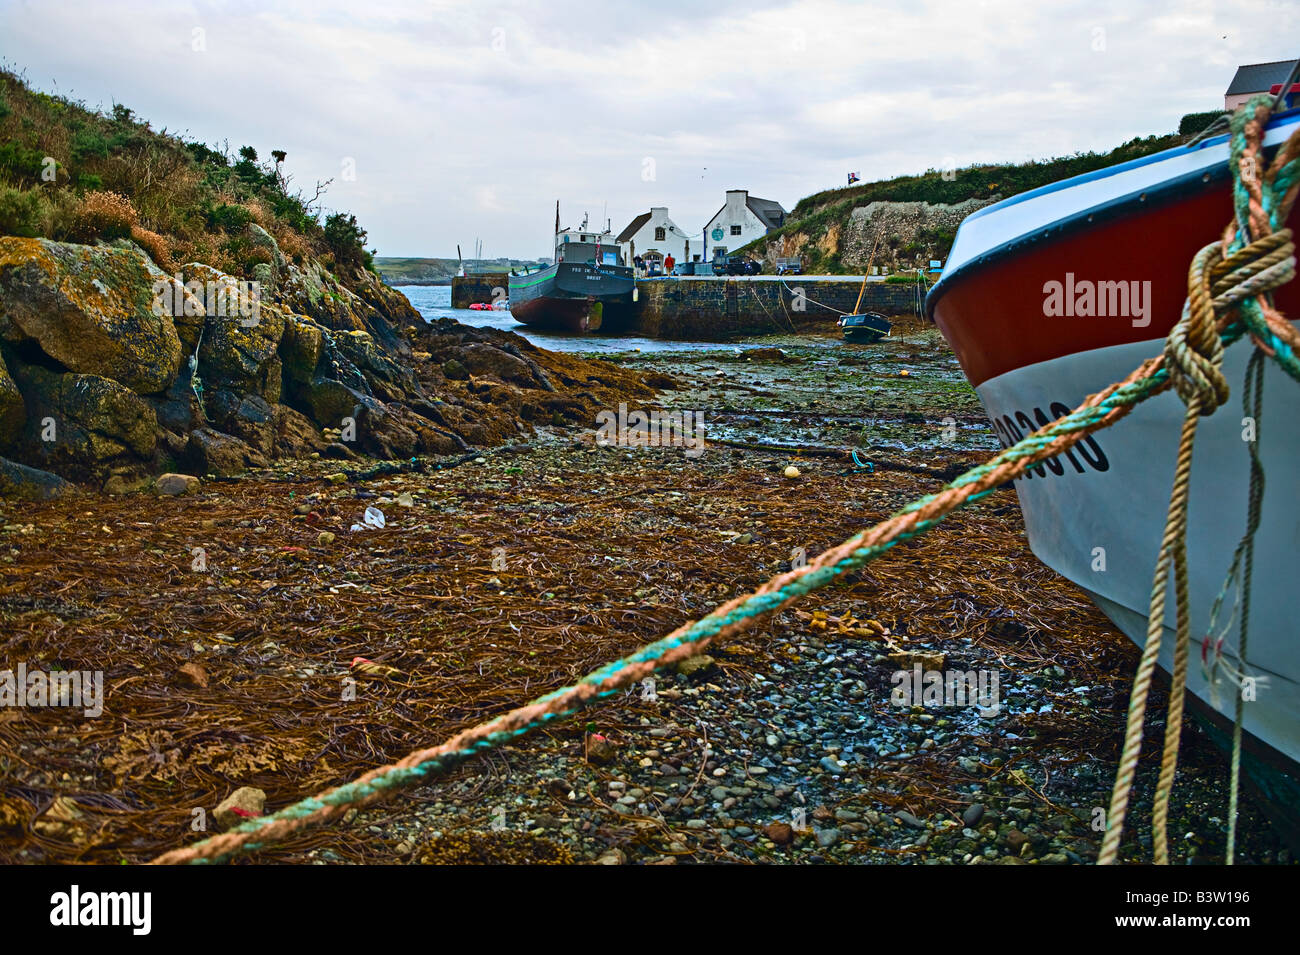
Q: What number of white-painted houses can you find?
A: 2